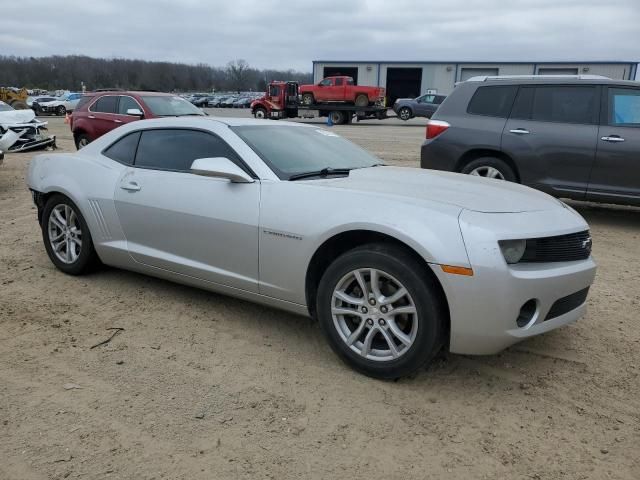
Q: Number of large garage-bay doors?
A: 4